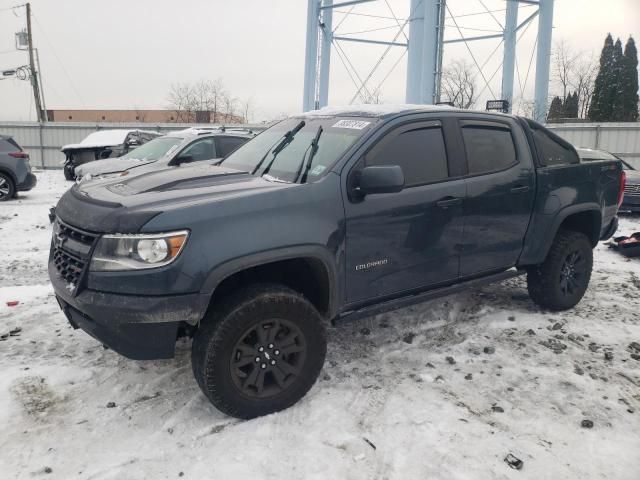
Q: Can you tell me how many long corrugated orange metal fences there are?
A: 0